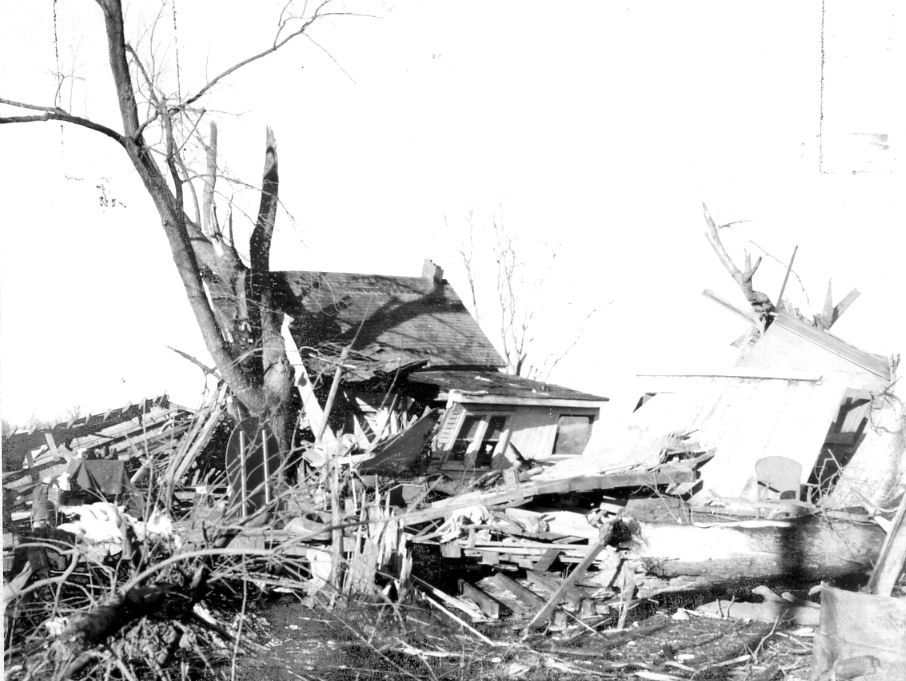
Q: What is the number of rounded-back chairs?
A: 1